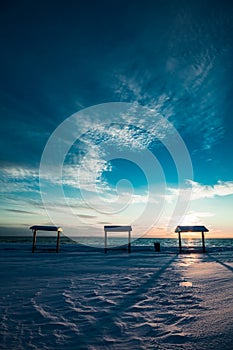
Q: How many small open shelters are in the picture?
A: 3